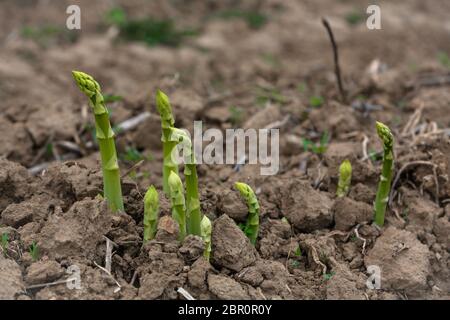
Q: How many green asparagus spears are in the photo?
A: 9